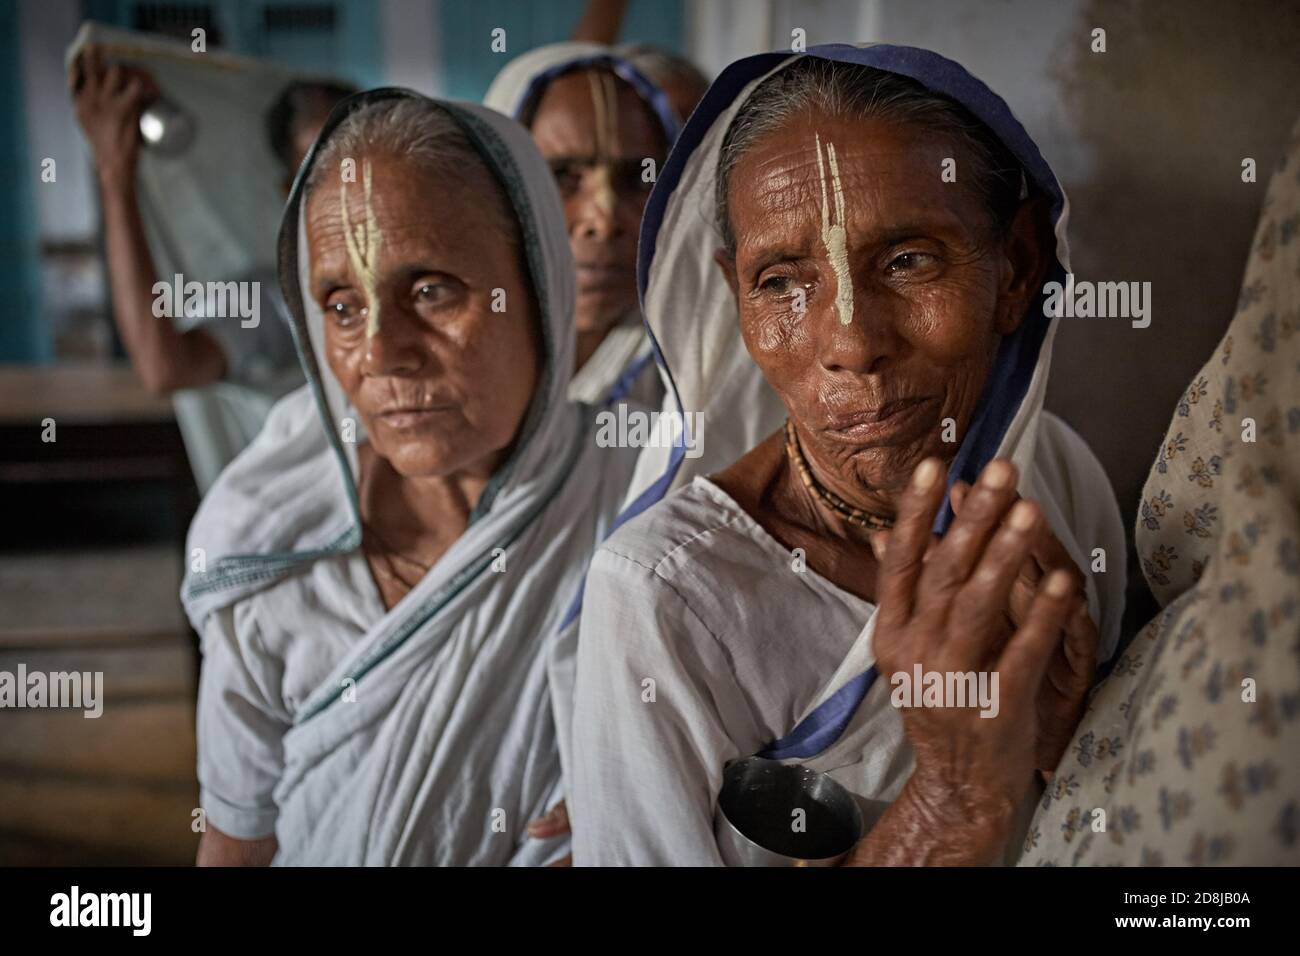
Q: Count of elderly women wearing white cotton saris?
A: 3